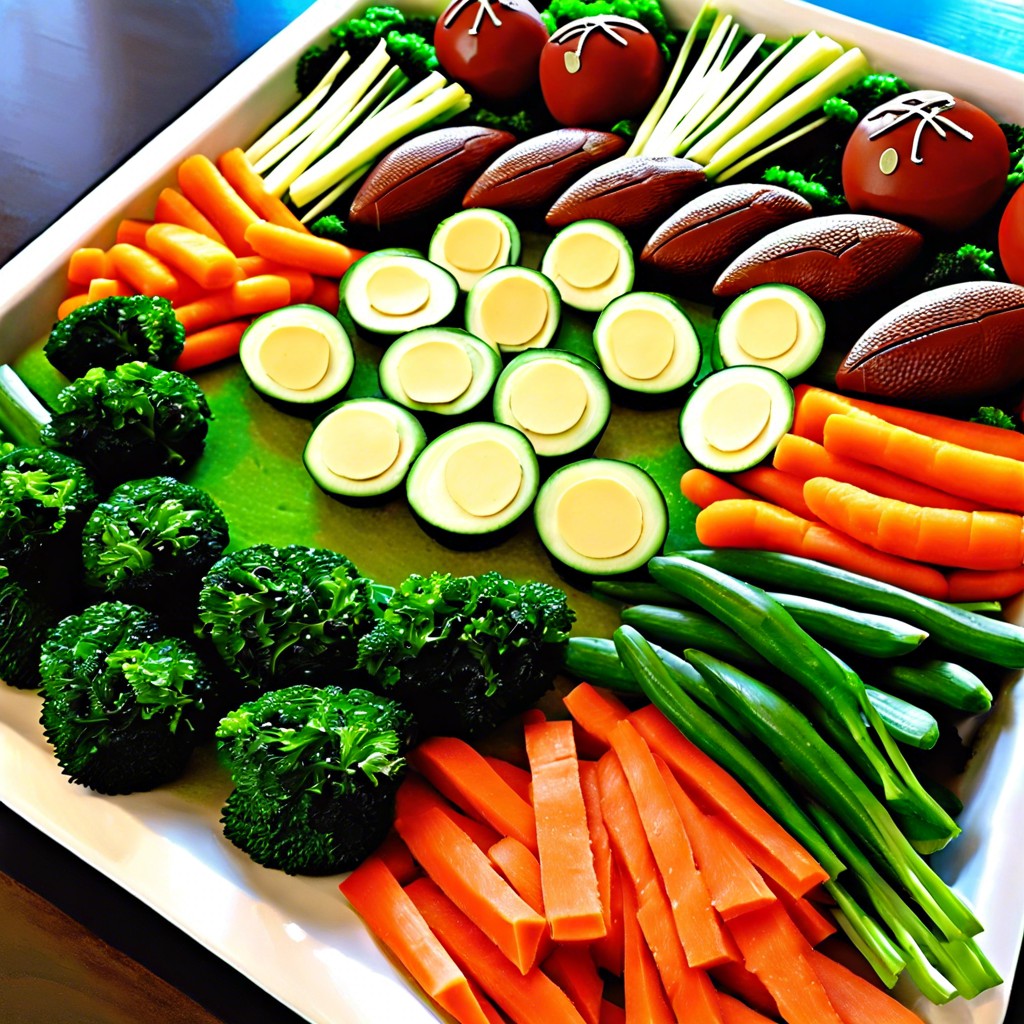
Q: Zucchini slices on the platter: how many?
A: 13